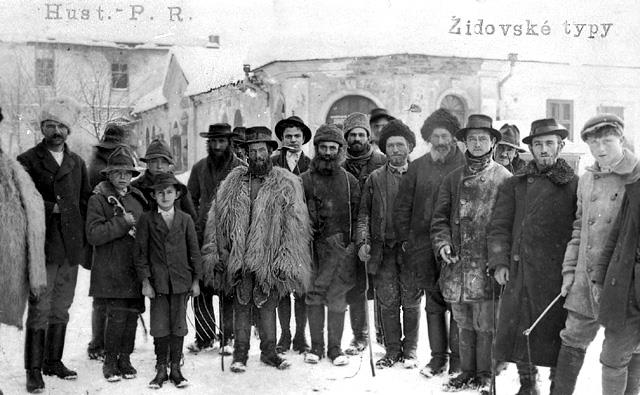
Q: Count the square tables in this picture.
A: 0